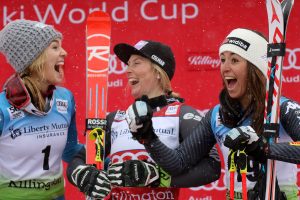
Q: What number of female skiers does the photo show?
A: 3